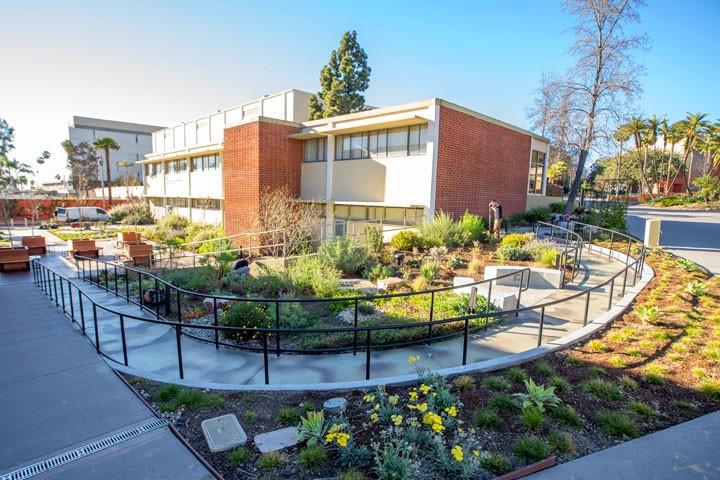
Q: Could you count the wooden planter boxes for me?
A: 5